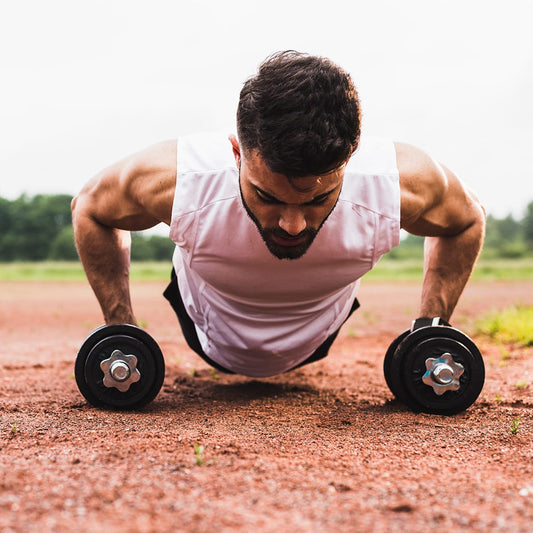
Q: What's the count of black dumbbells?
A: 2